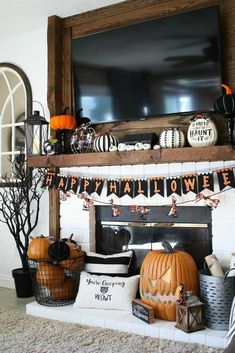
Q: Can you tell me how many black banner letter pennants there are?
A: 13